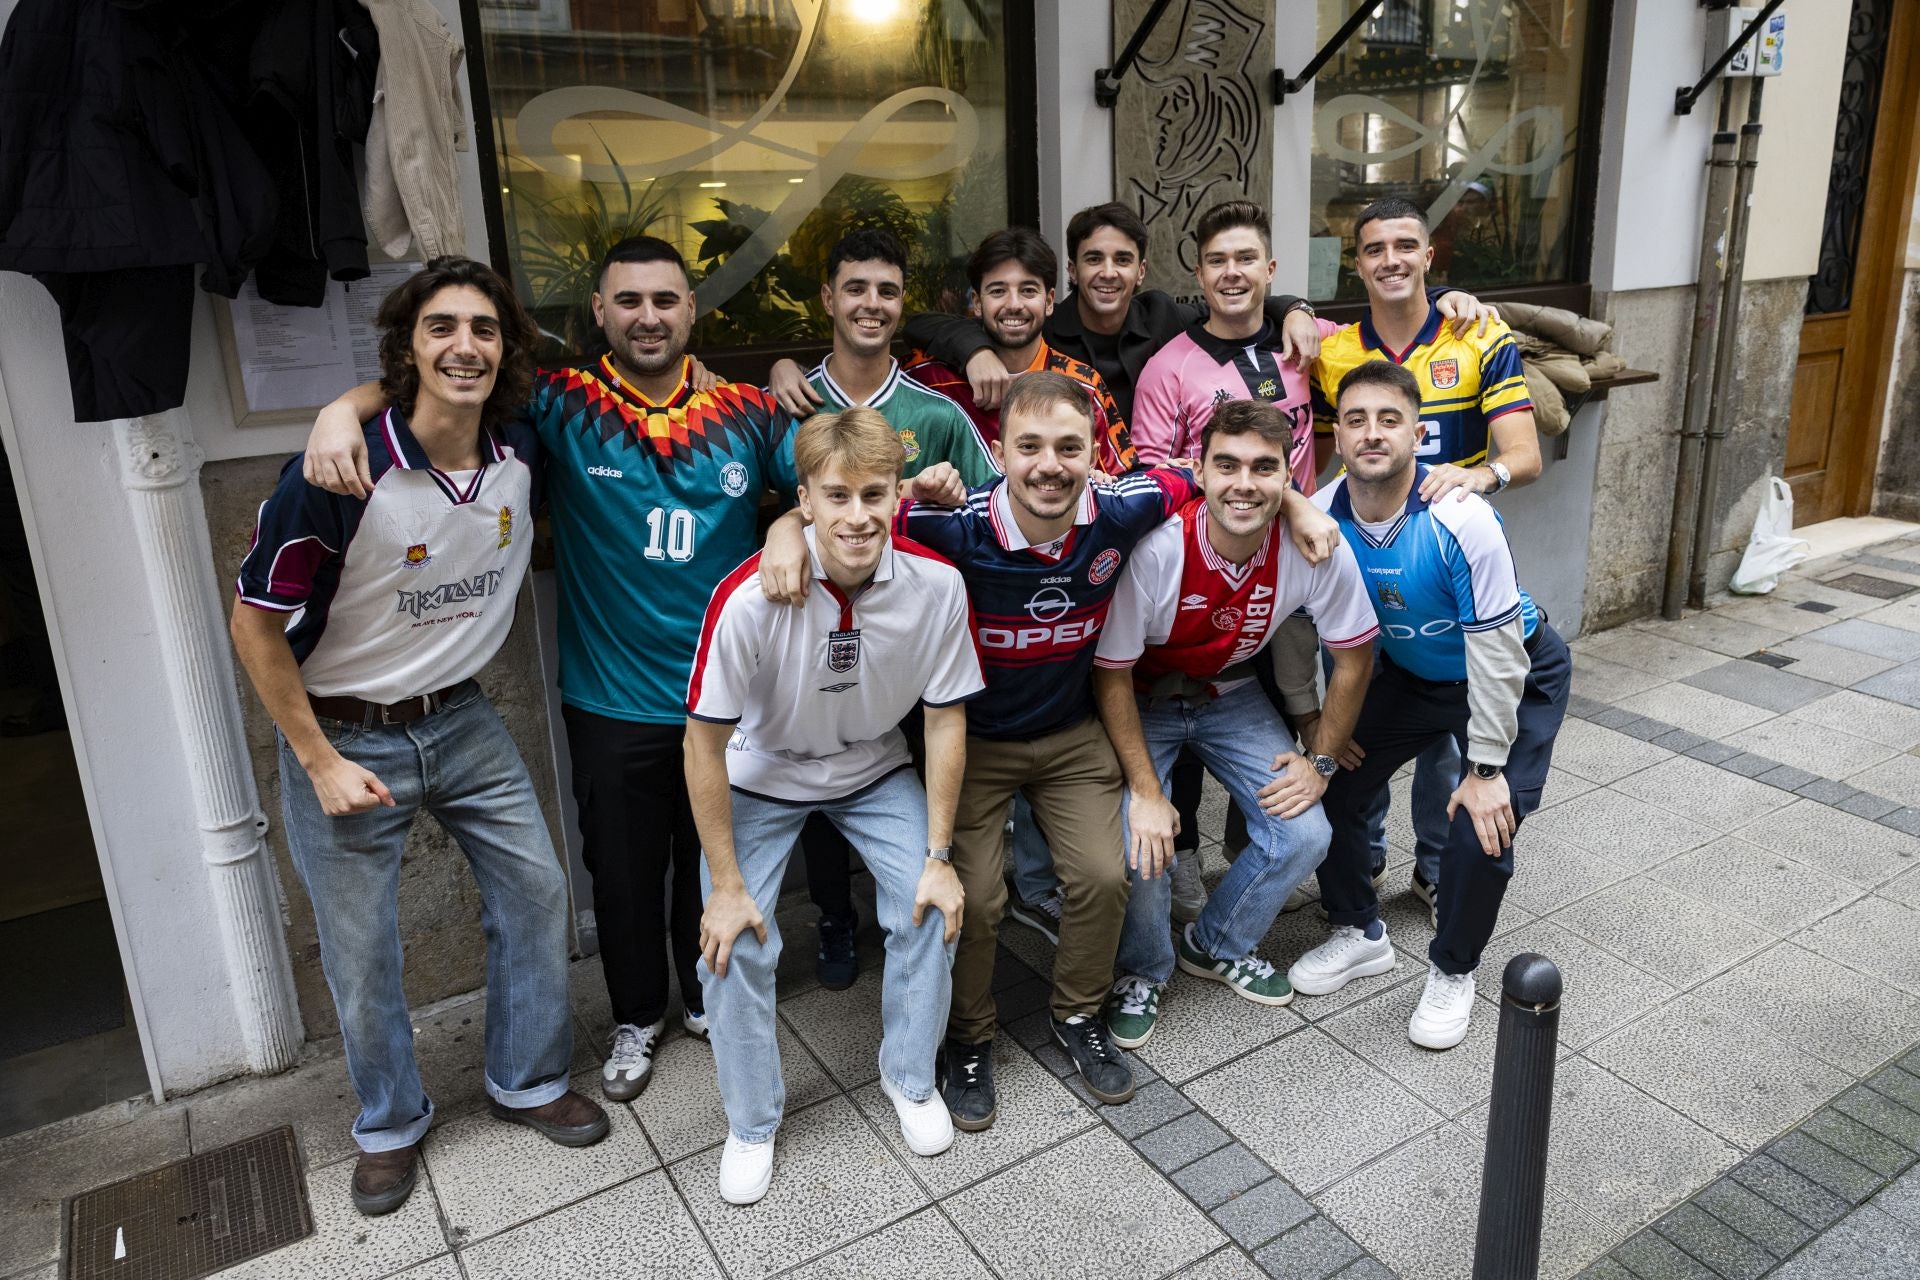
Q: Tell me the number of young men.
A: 11